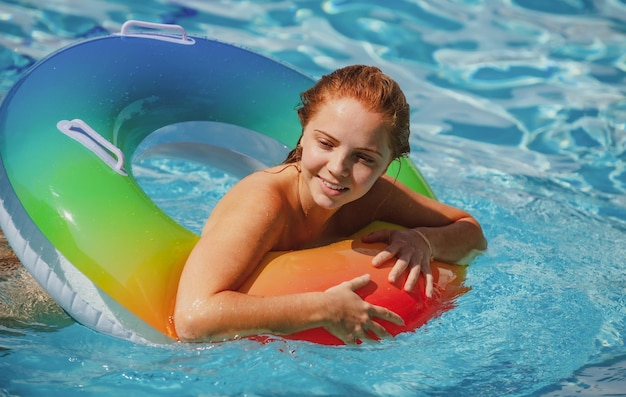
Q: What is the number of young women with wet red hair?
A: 1